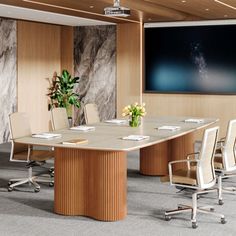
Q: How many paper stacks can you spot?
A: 6